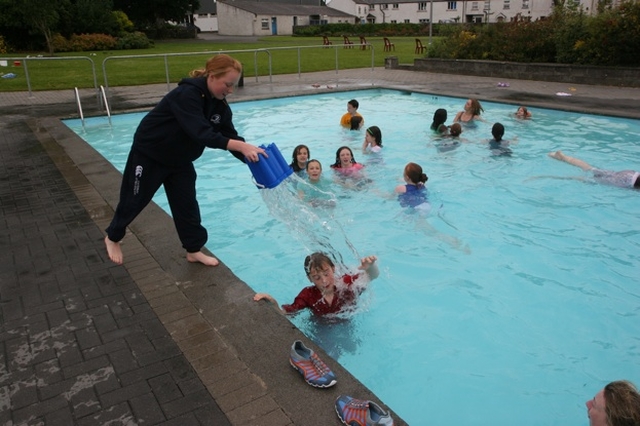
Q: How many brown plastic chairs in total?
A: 5